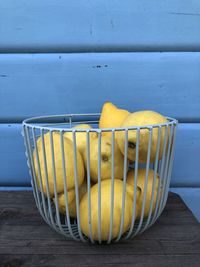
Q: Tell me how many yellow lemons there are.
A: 8